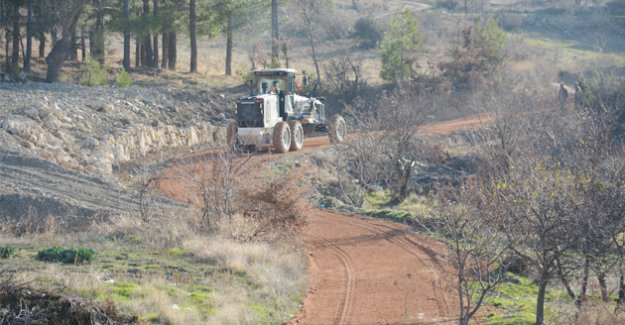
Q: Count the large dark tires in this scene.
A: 4